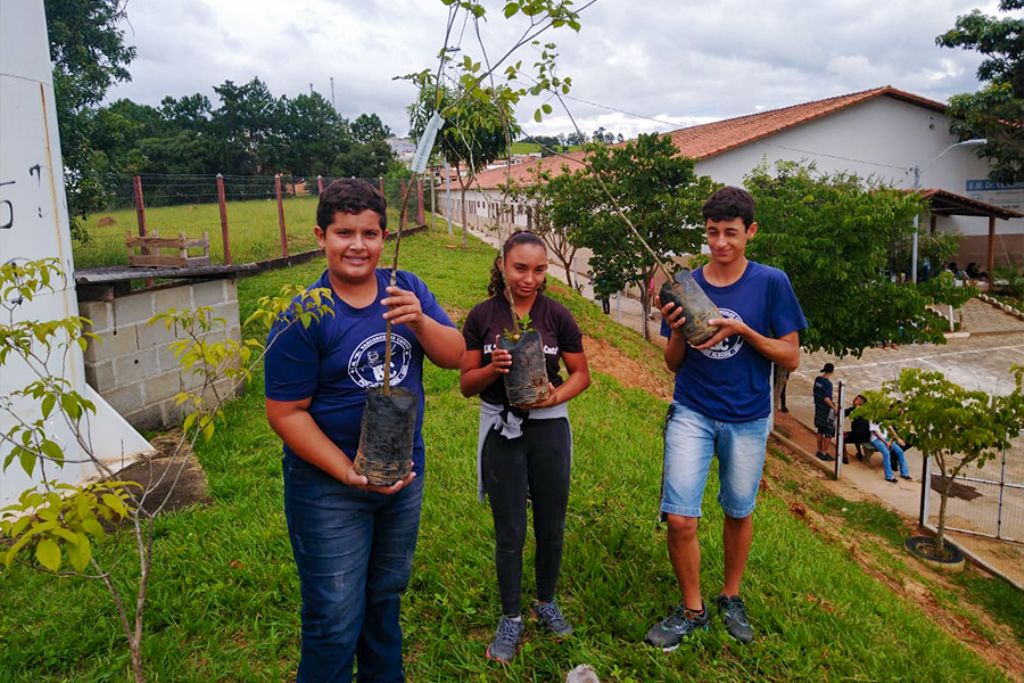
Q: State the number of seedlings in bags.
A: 3